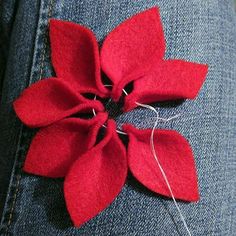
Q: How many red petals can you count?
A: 7